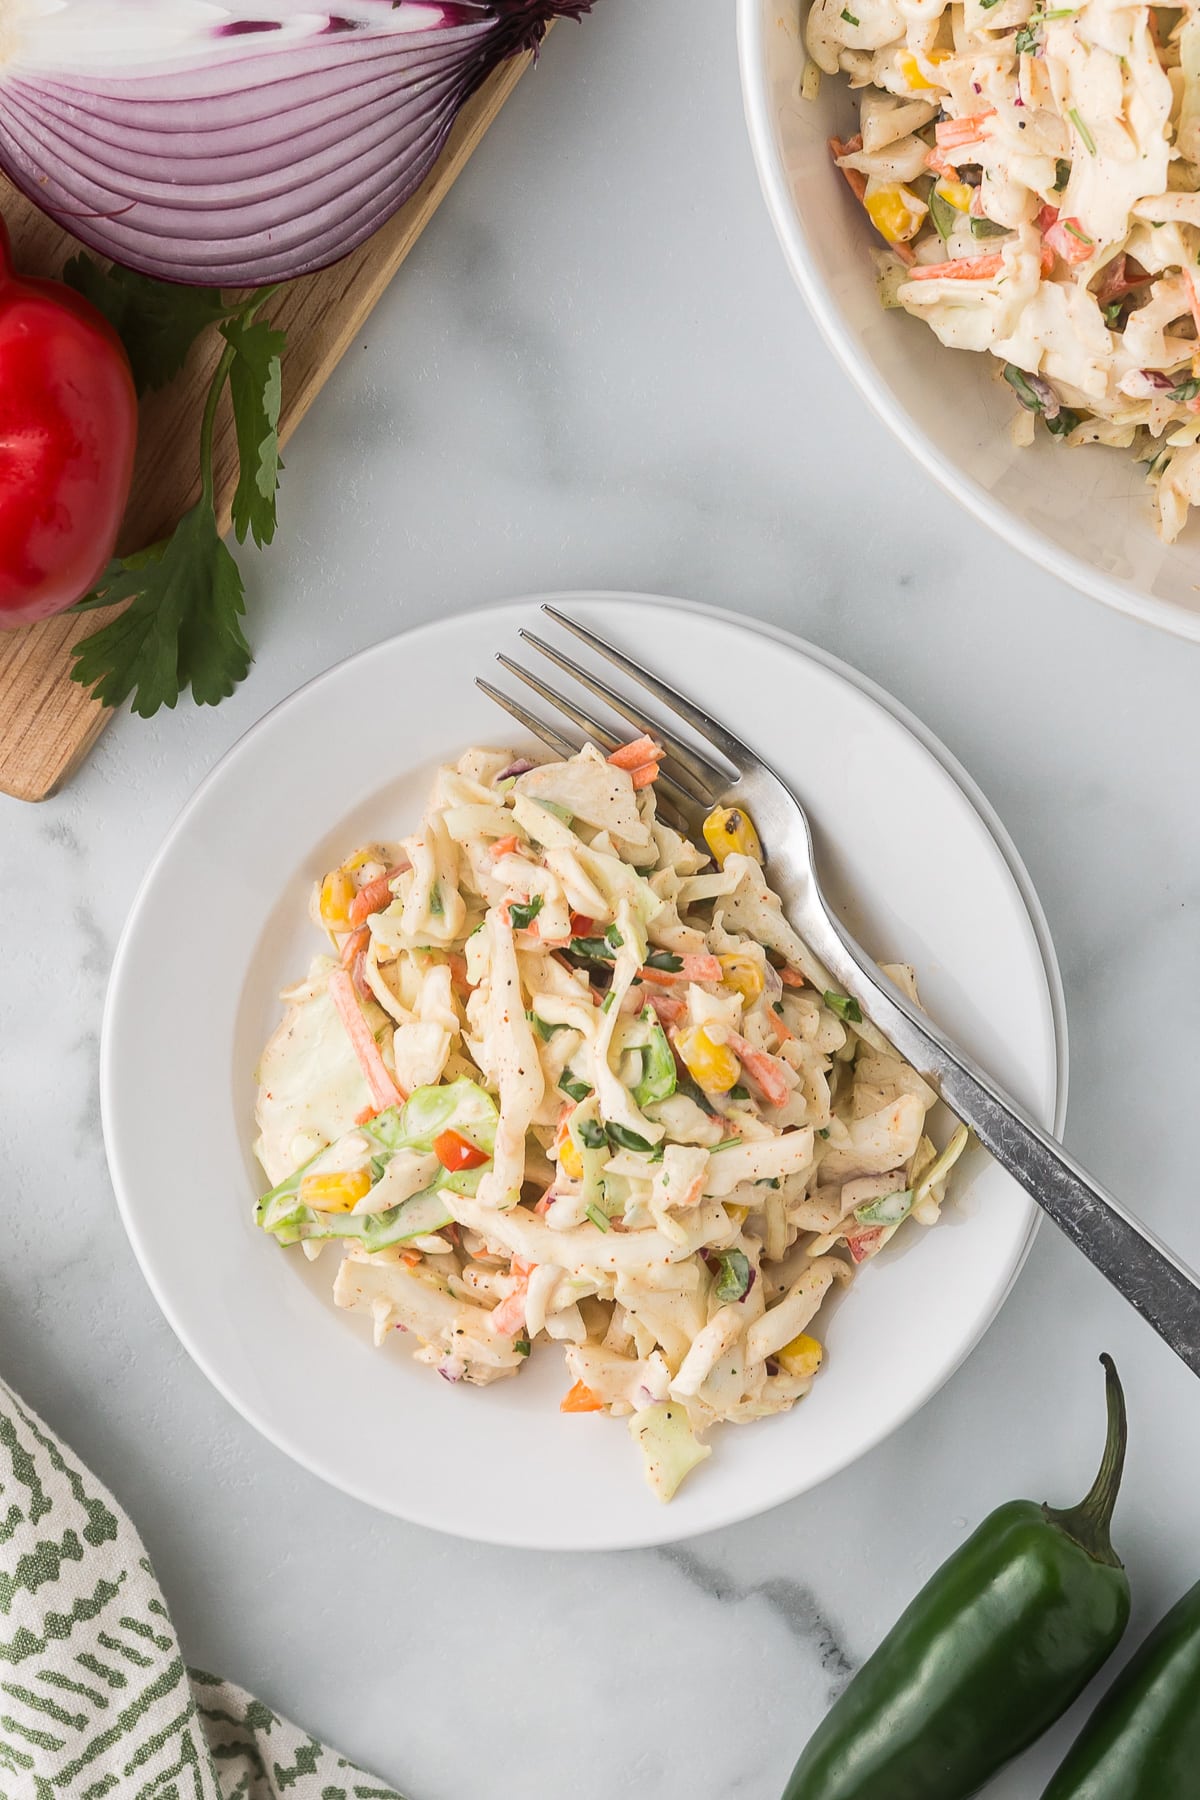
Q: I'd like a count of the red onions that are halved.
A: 1